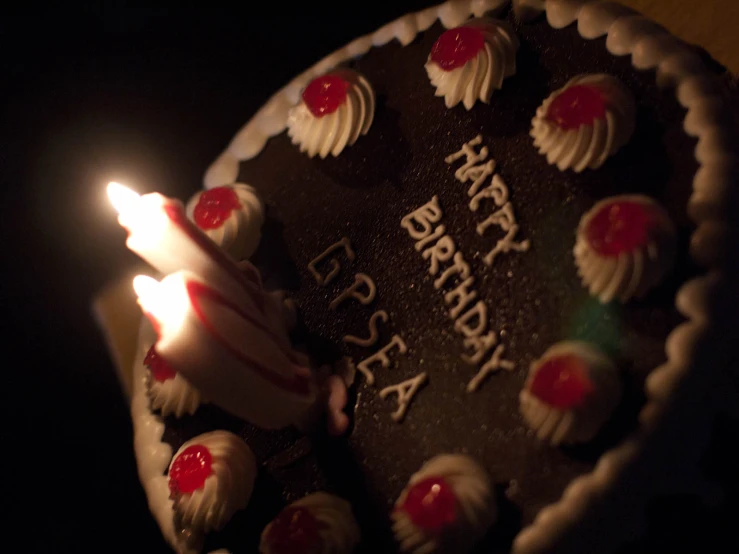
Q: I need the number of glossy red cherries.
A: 10